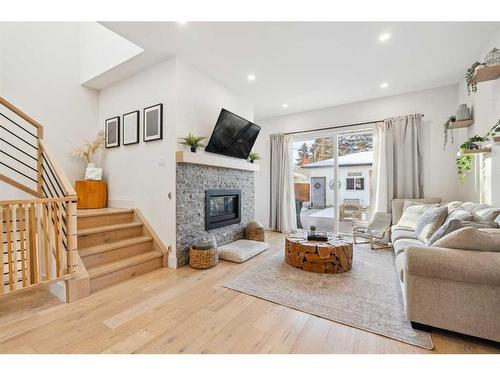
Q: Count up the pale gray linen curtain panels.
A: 2